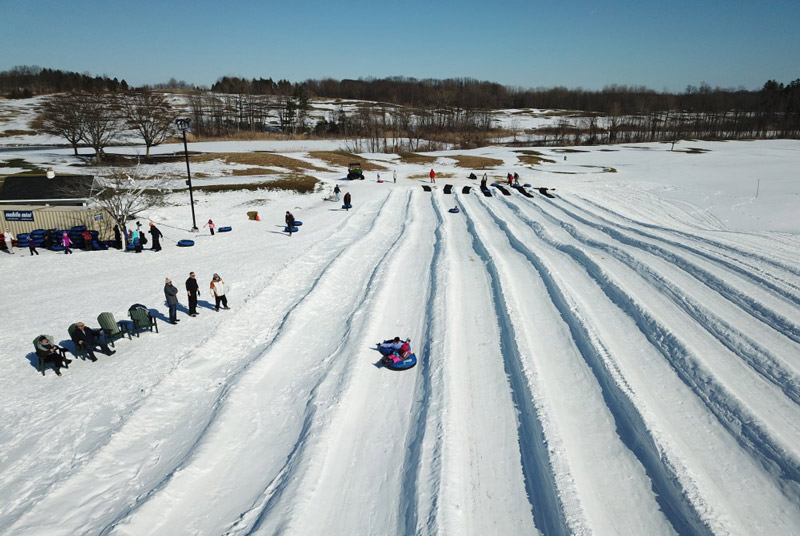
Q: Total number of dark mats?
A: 7